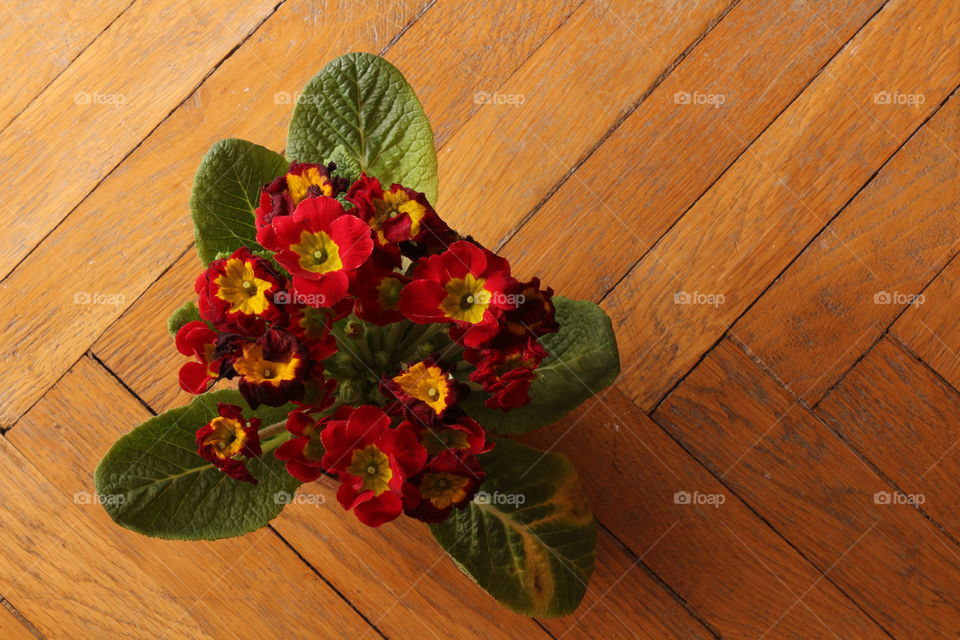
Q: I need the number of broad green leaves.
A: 5